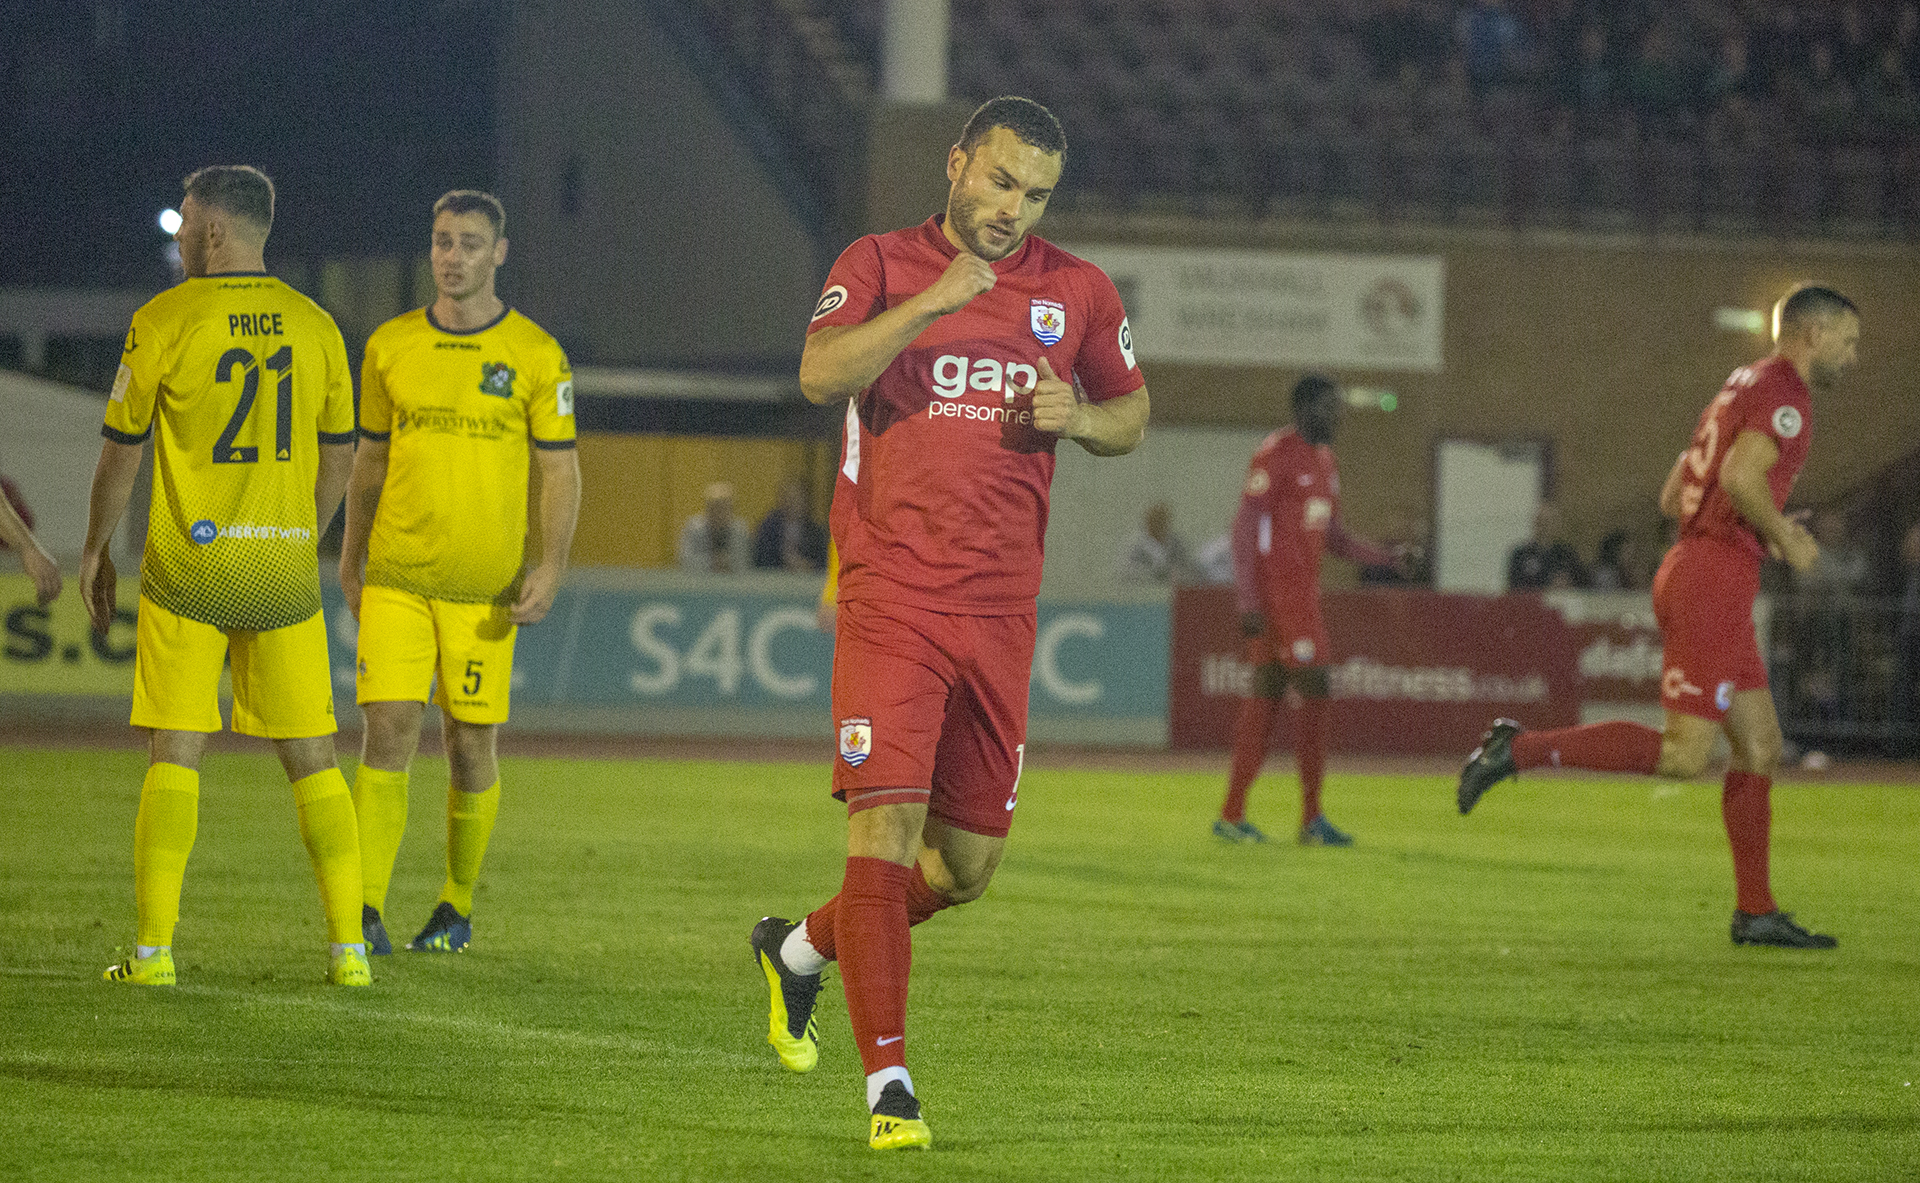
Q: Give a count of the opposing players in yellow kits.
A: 2